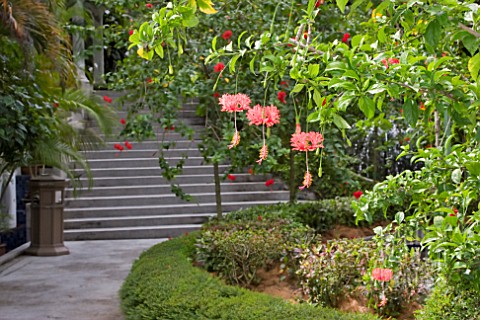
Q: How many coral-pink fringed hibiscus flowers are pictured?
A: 4